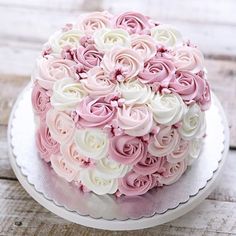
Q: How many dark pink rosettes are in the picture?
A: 11